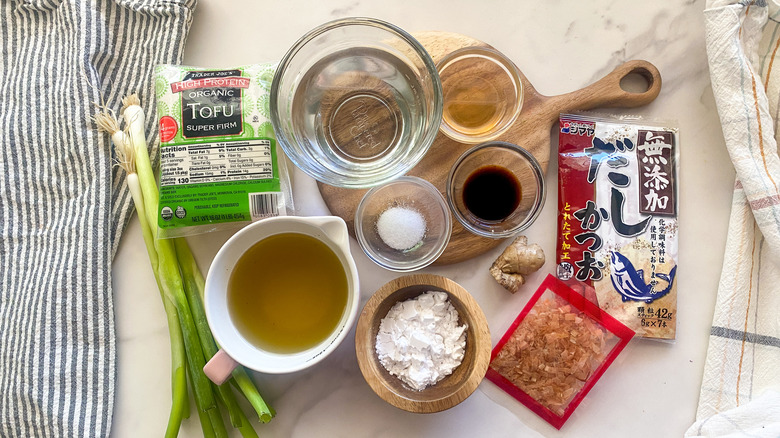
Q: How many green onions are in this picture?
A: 3